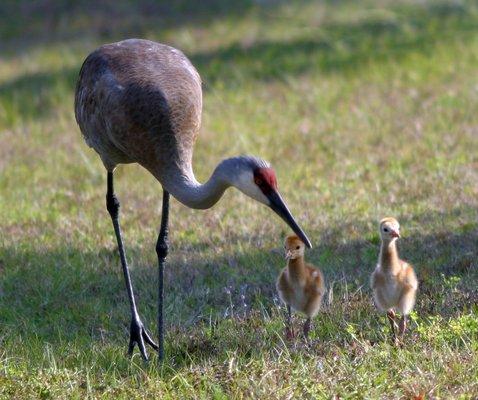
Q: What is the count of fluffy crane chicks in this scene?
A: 2